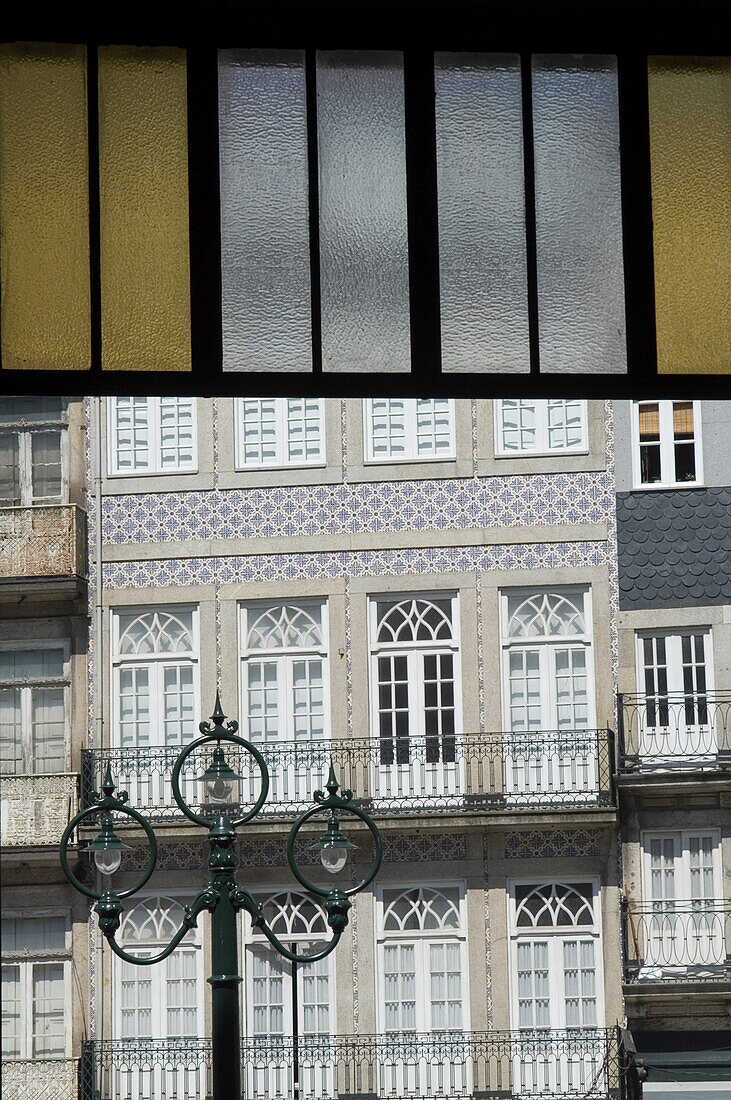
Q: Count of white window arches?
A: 8